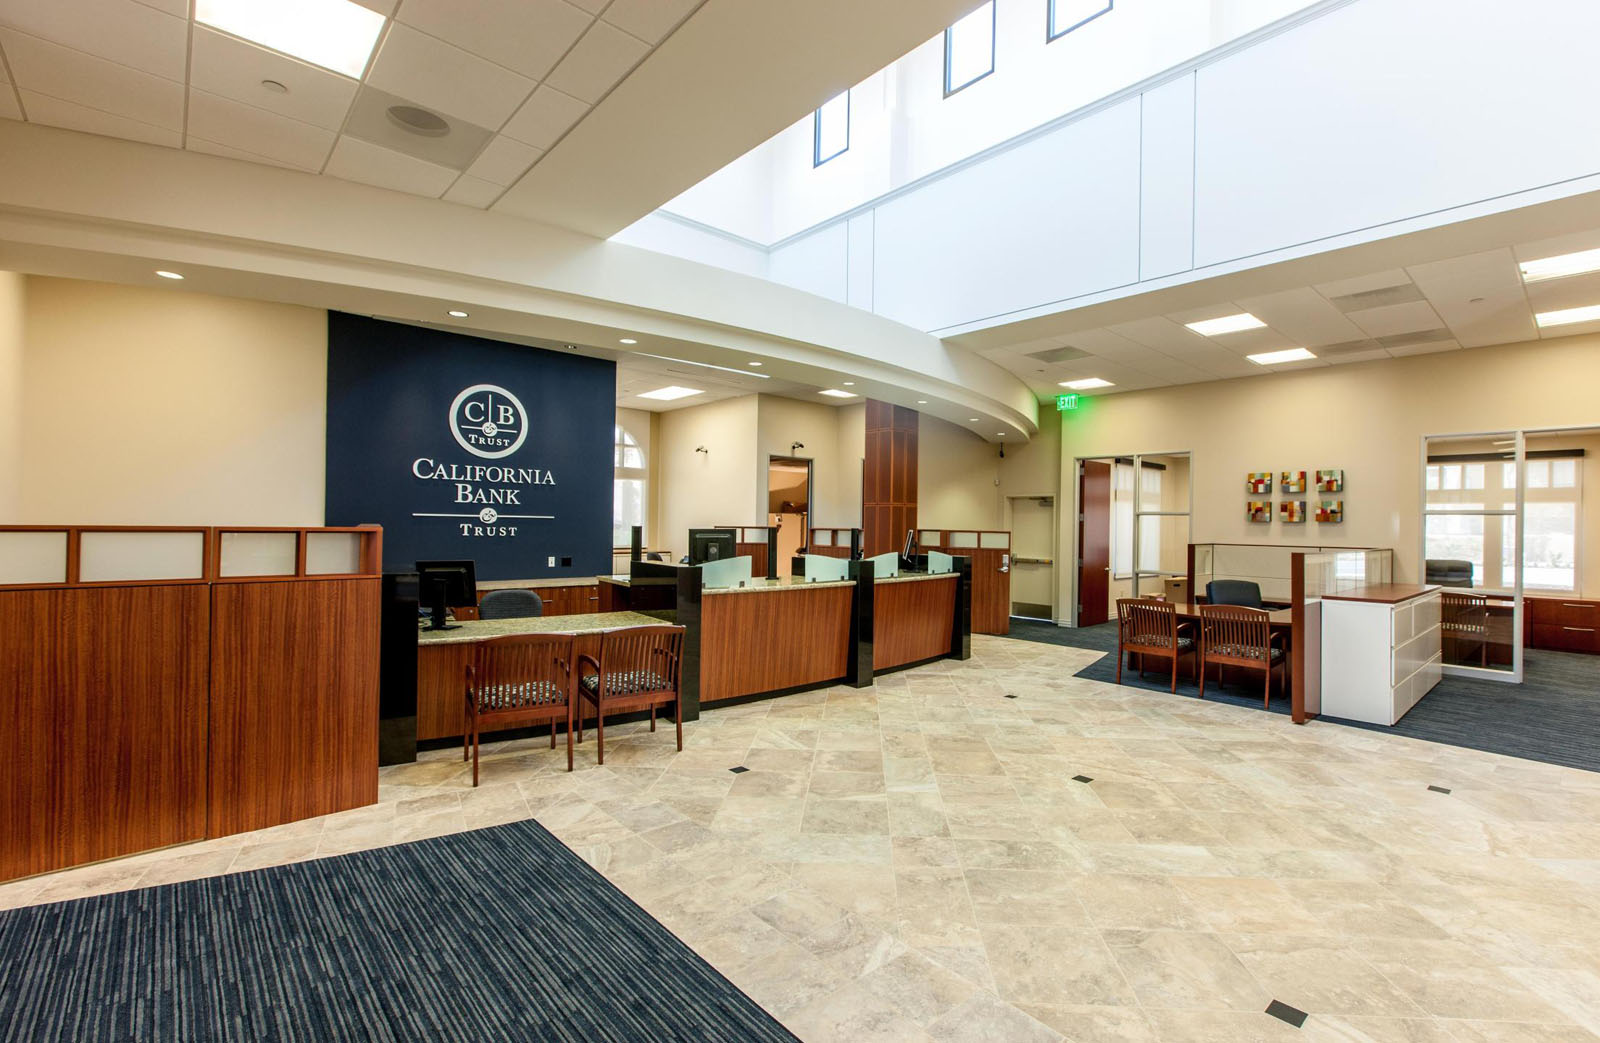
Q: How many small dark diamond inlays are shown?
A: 5